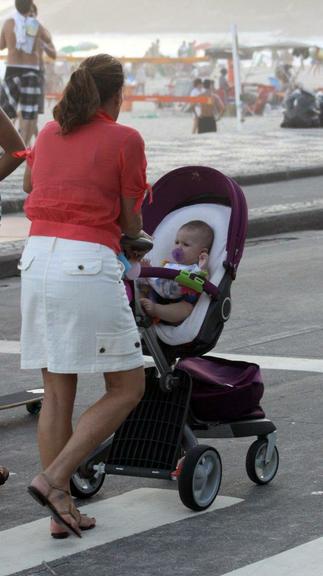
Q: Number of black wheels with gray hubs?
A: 3